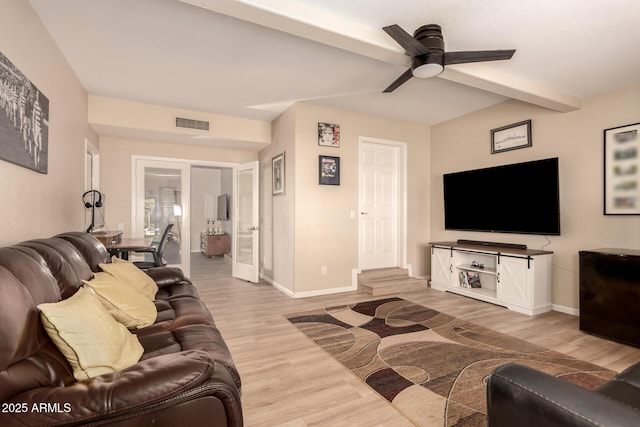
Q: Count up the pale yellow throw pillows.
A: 3